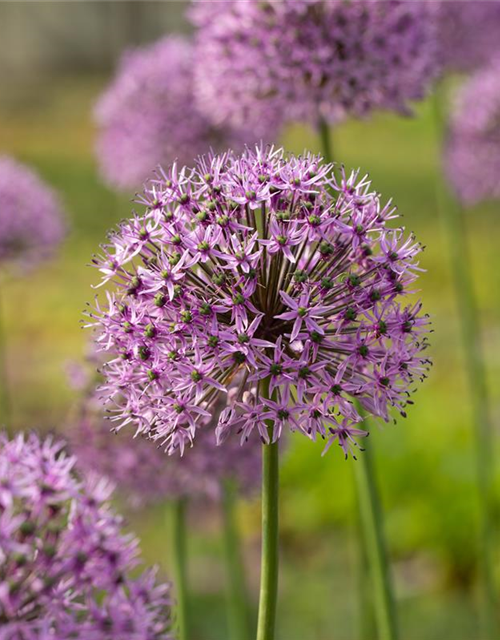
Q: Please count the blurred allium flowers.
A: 7